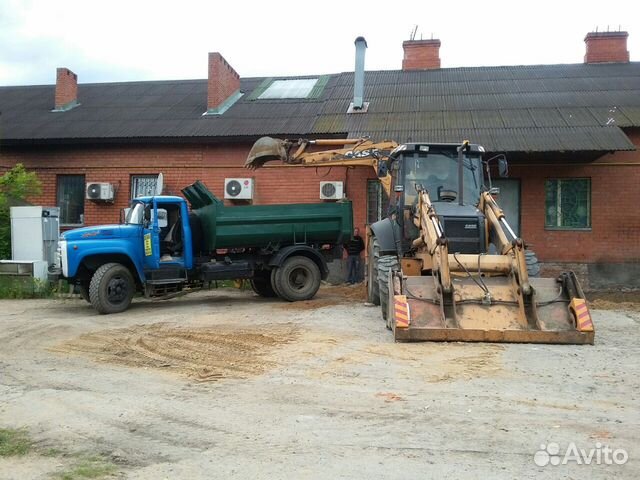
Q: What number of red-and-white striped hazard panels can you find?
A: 2